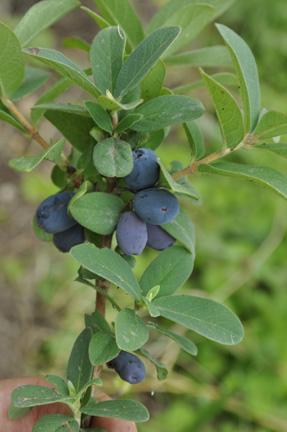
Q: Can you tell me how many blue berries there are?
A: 7